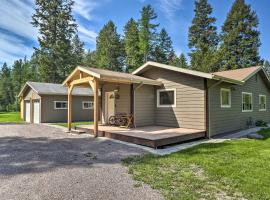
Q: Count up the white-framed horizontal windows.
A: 2